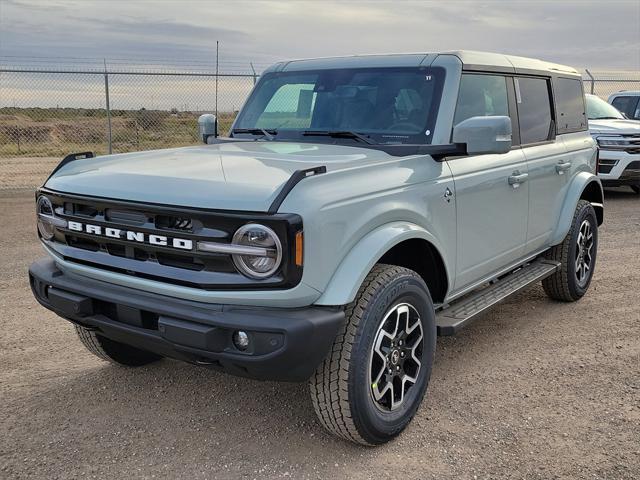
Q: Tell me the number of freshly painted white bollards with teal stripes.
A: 0